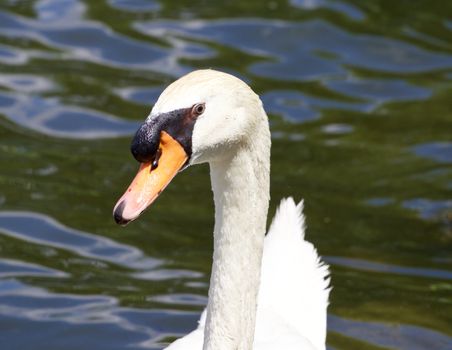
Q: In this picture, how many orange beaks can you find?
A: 1